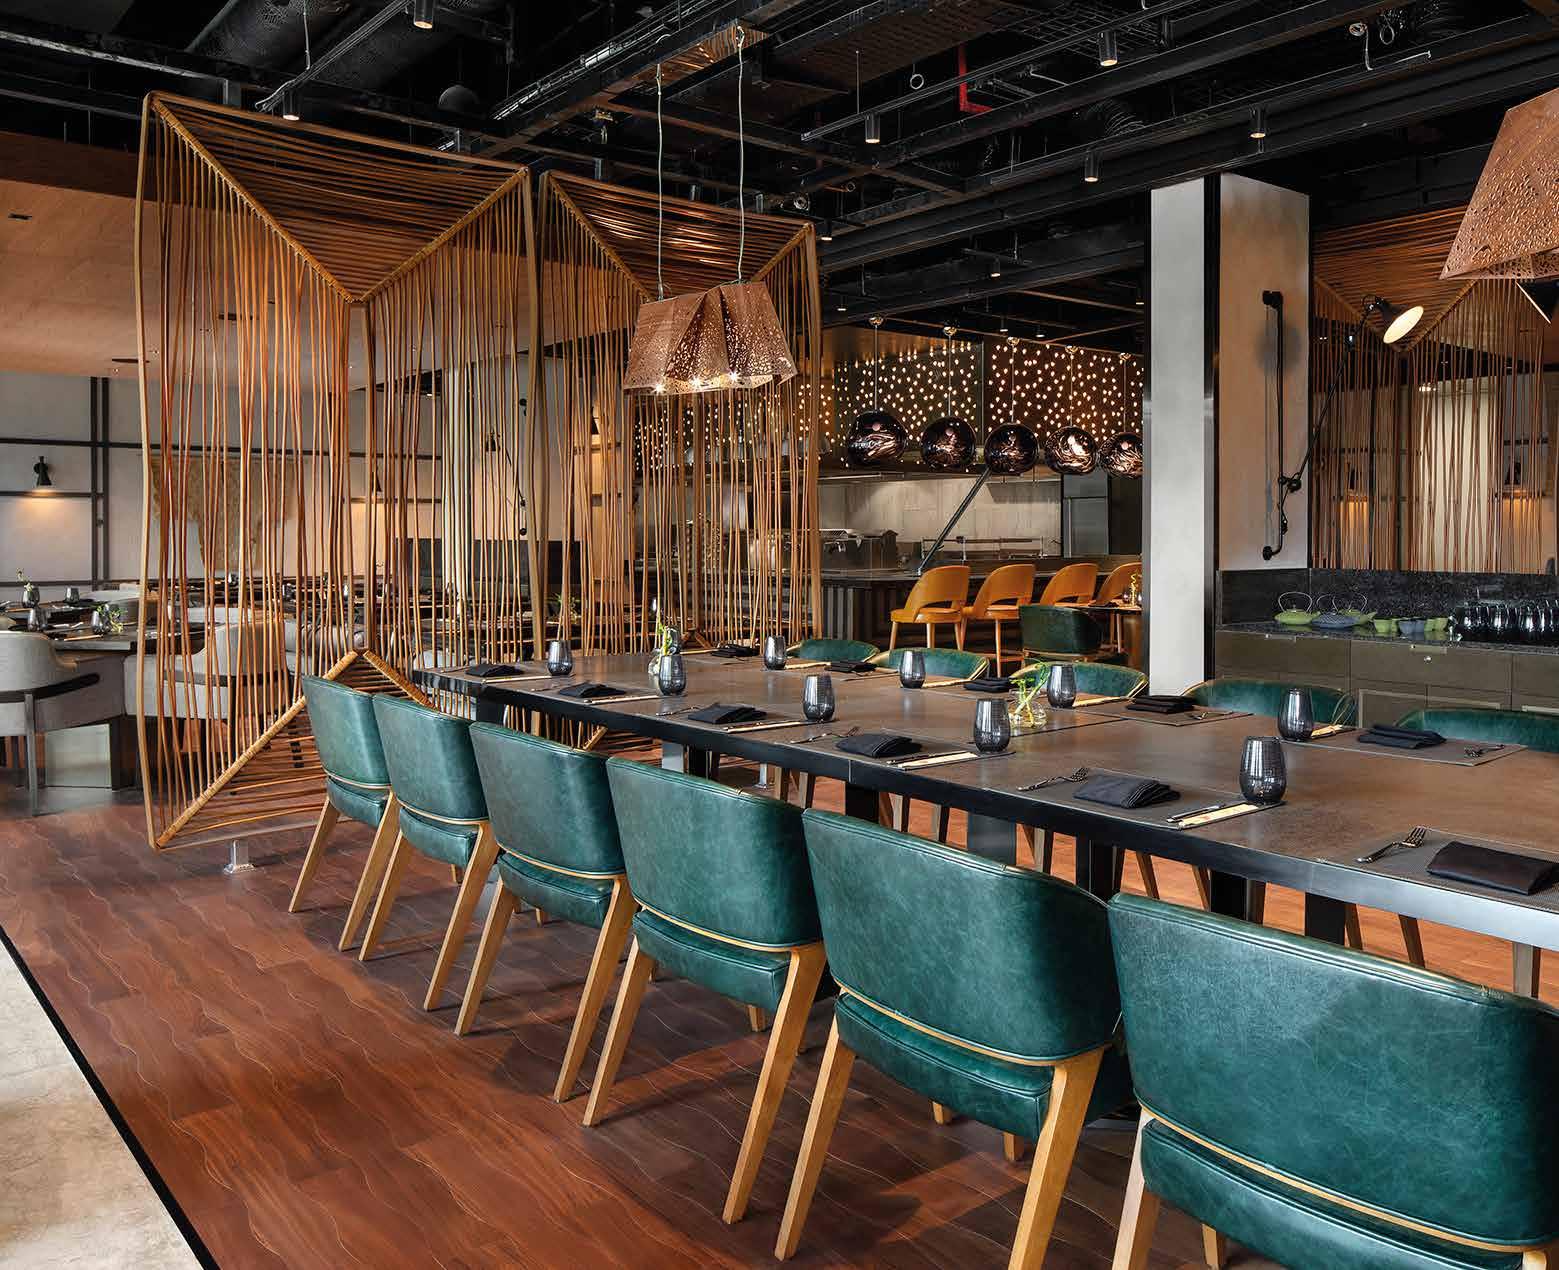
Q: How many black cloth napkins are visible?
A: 11